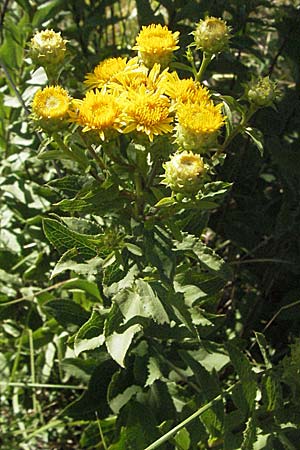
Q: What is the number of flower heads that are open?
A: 8